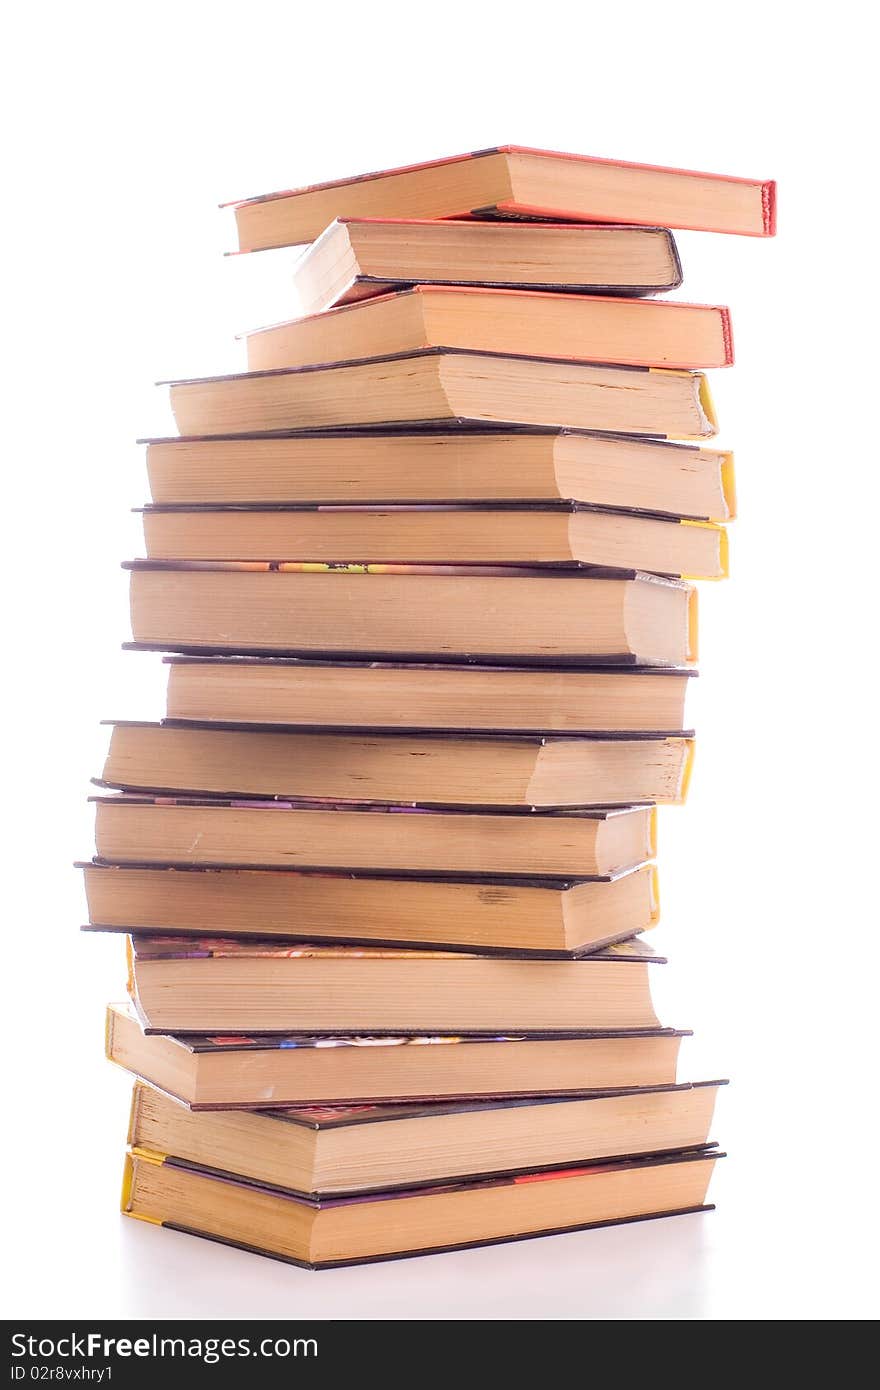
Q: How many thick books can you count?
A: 15